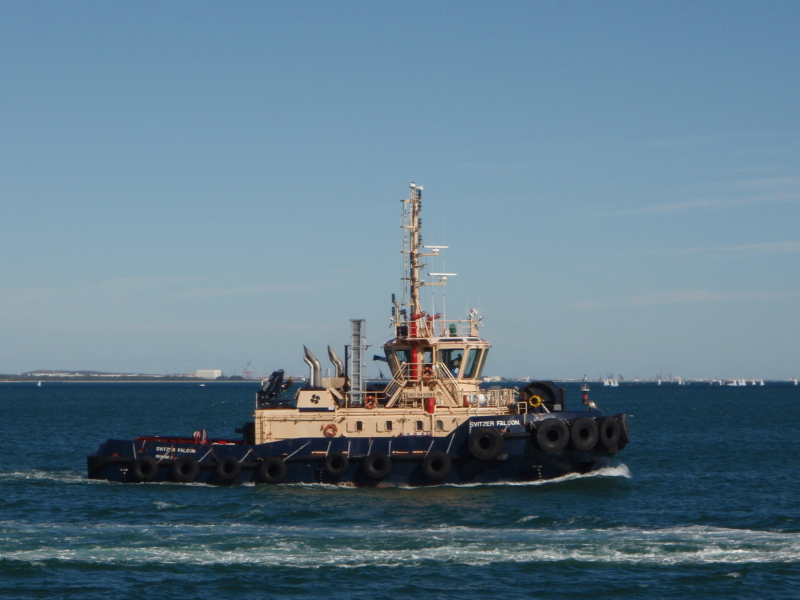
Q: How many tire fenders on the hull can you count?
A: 12